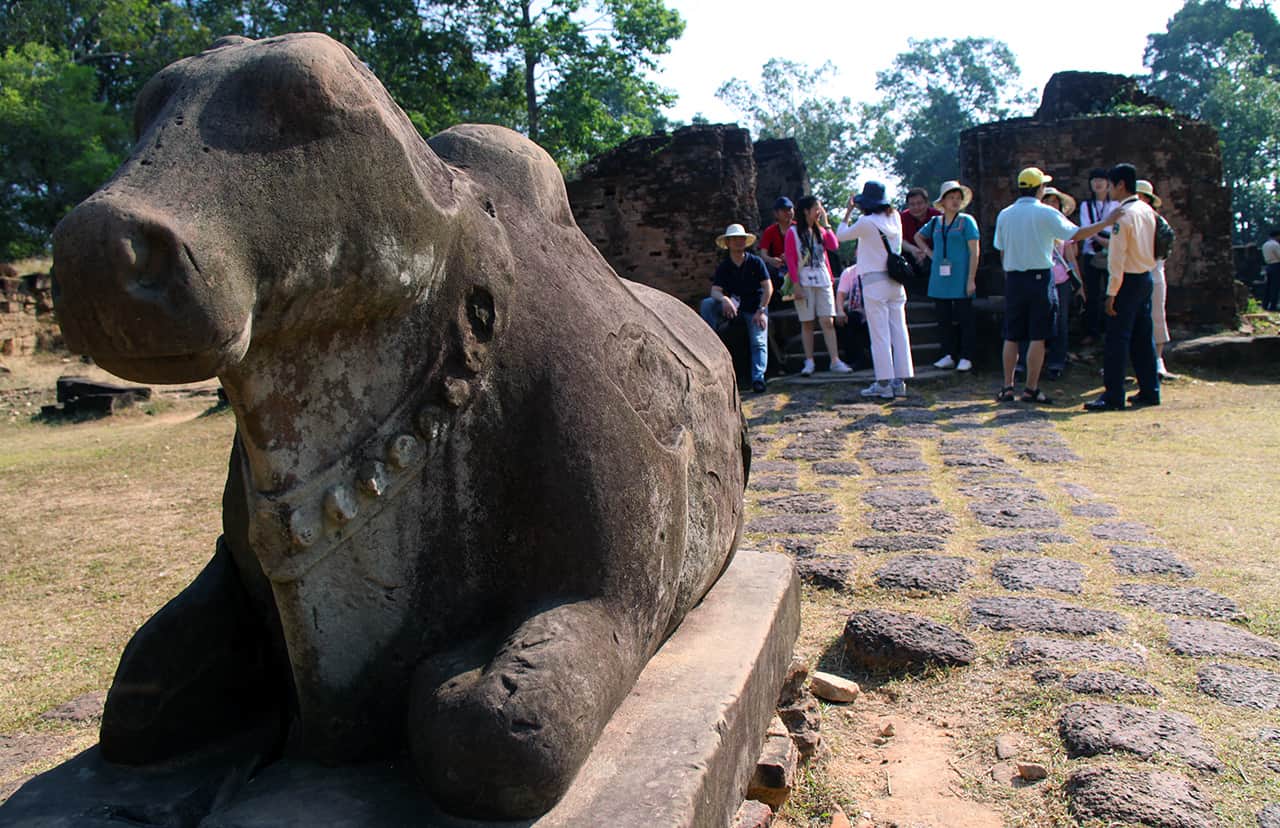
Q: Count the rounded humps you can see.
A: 1